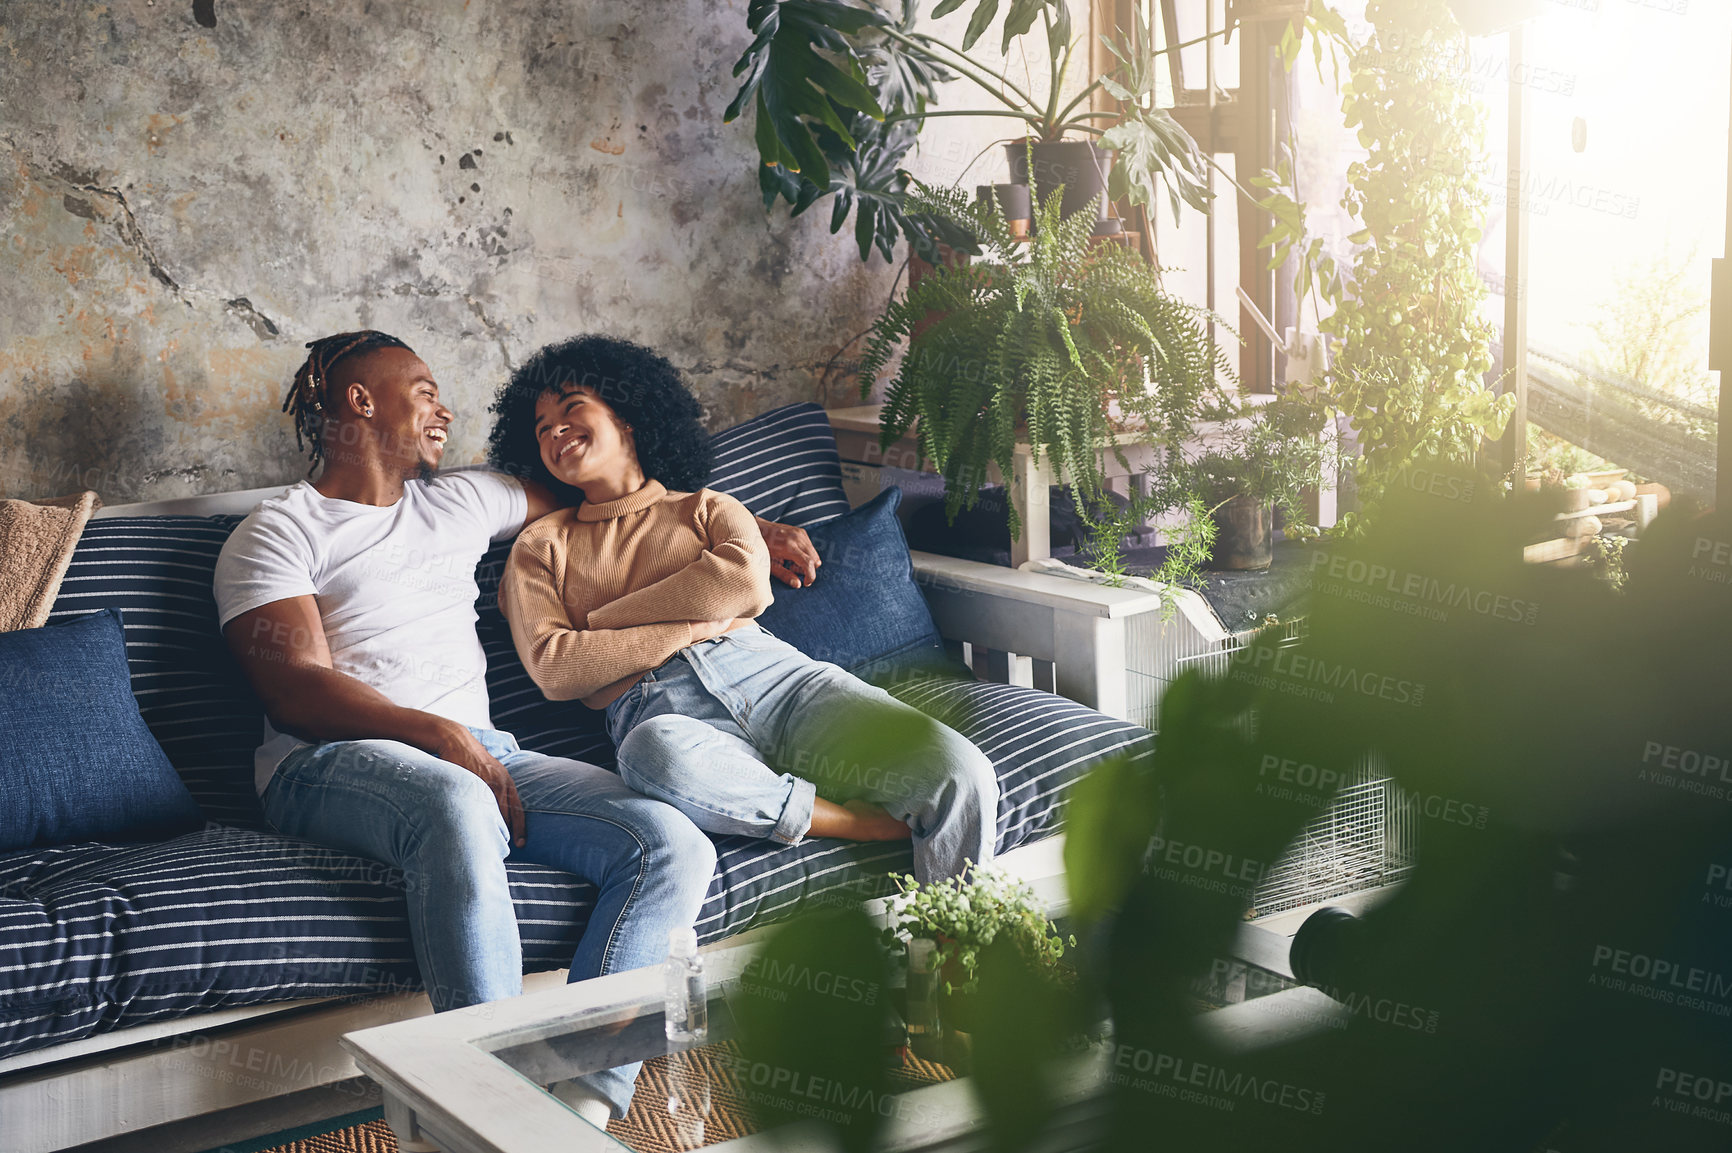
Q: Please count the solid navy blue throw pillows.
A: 2